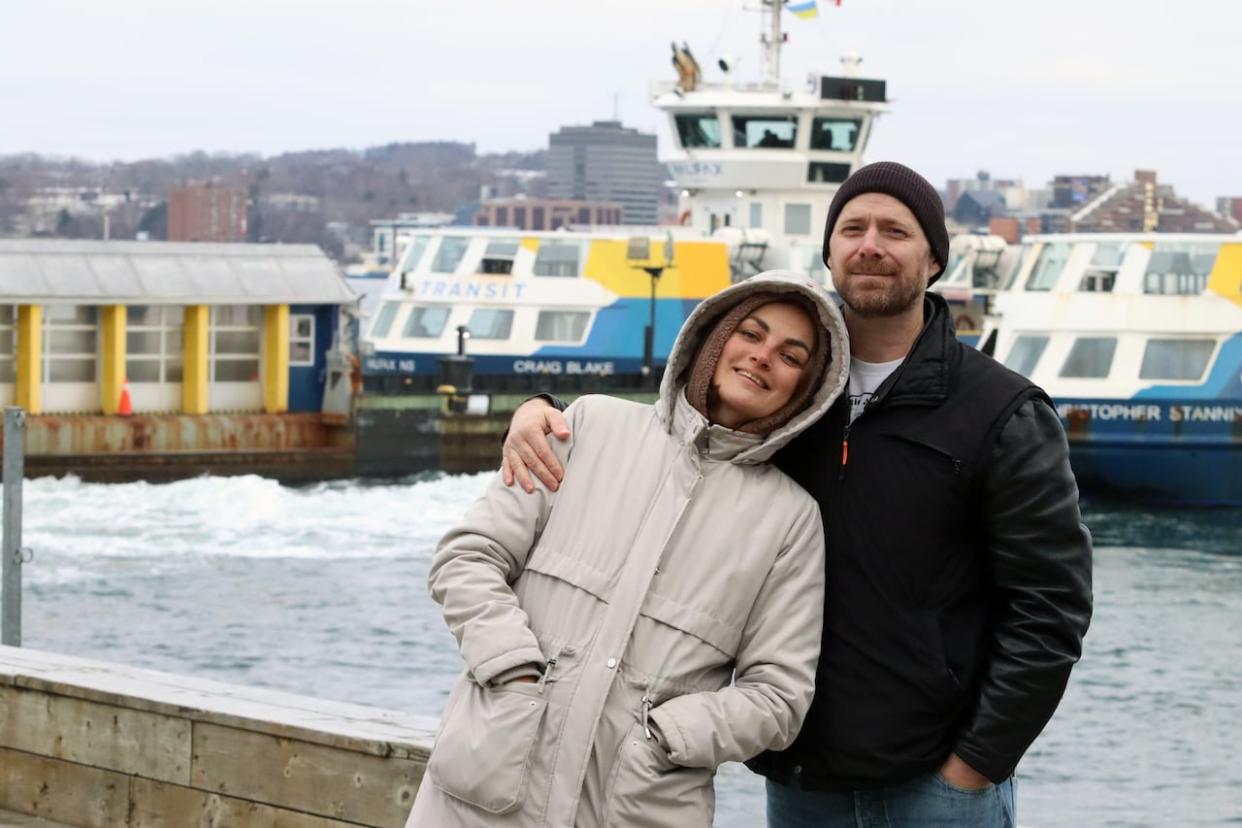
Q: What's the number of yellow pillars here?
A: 4